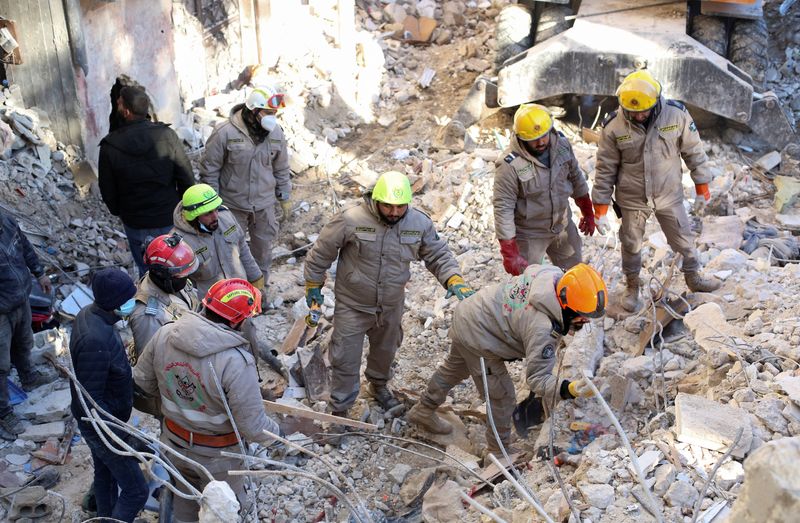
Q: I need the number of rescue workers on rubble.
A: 8